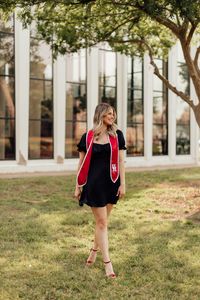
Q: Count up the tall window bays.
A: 7